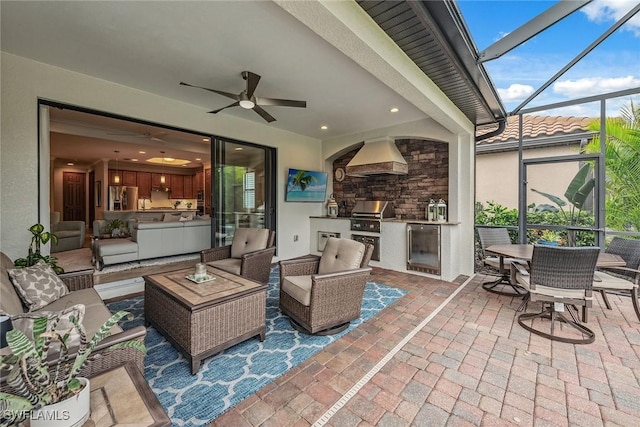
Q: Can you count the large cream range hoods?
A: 1